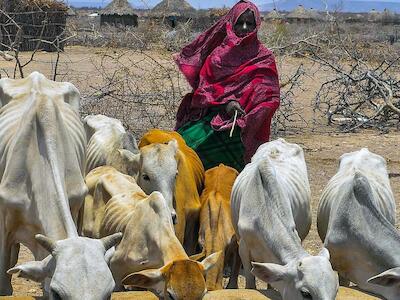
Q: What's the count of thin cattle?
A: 7